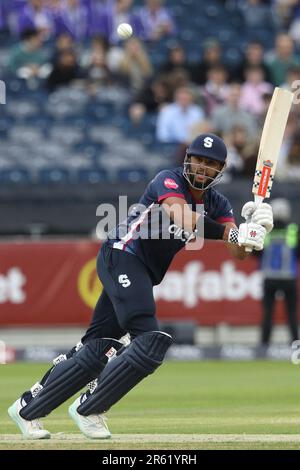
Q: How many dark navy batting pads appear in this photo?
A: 2